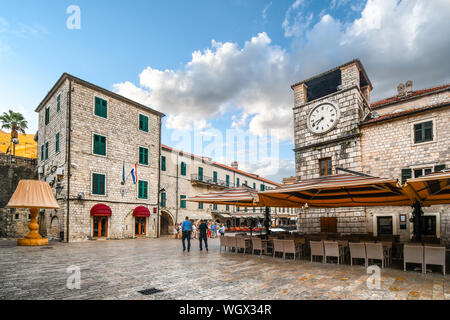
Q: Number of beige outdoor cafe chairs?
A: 12